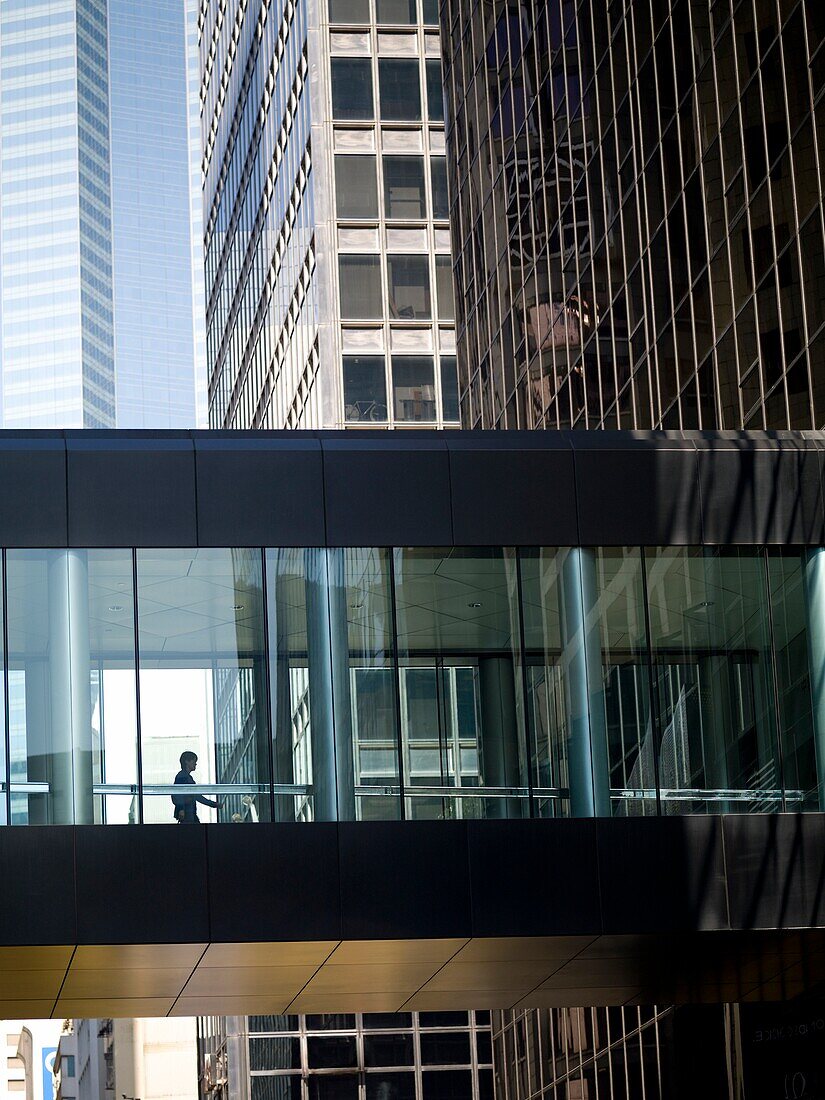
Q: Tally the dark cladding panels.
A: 14